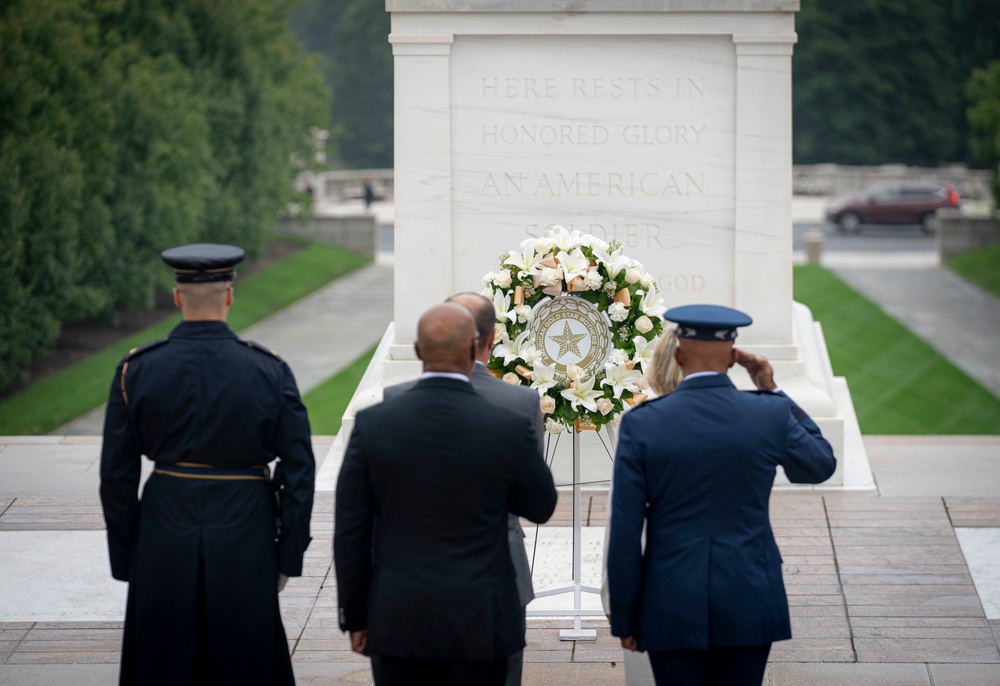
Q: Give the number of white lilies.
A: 11